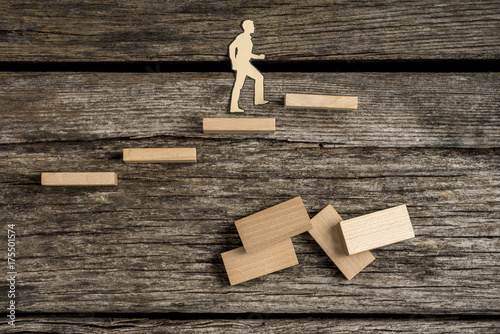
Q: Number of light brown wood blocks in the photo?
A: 8